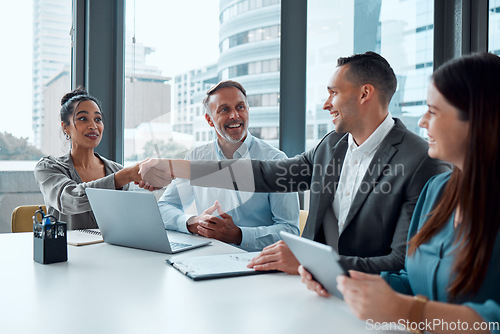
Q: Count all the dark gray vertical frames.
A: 3